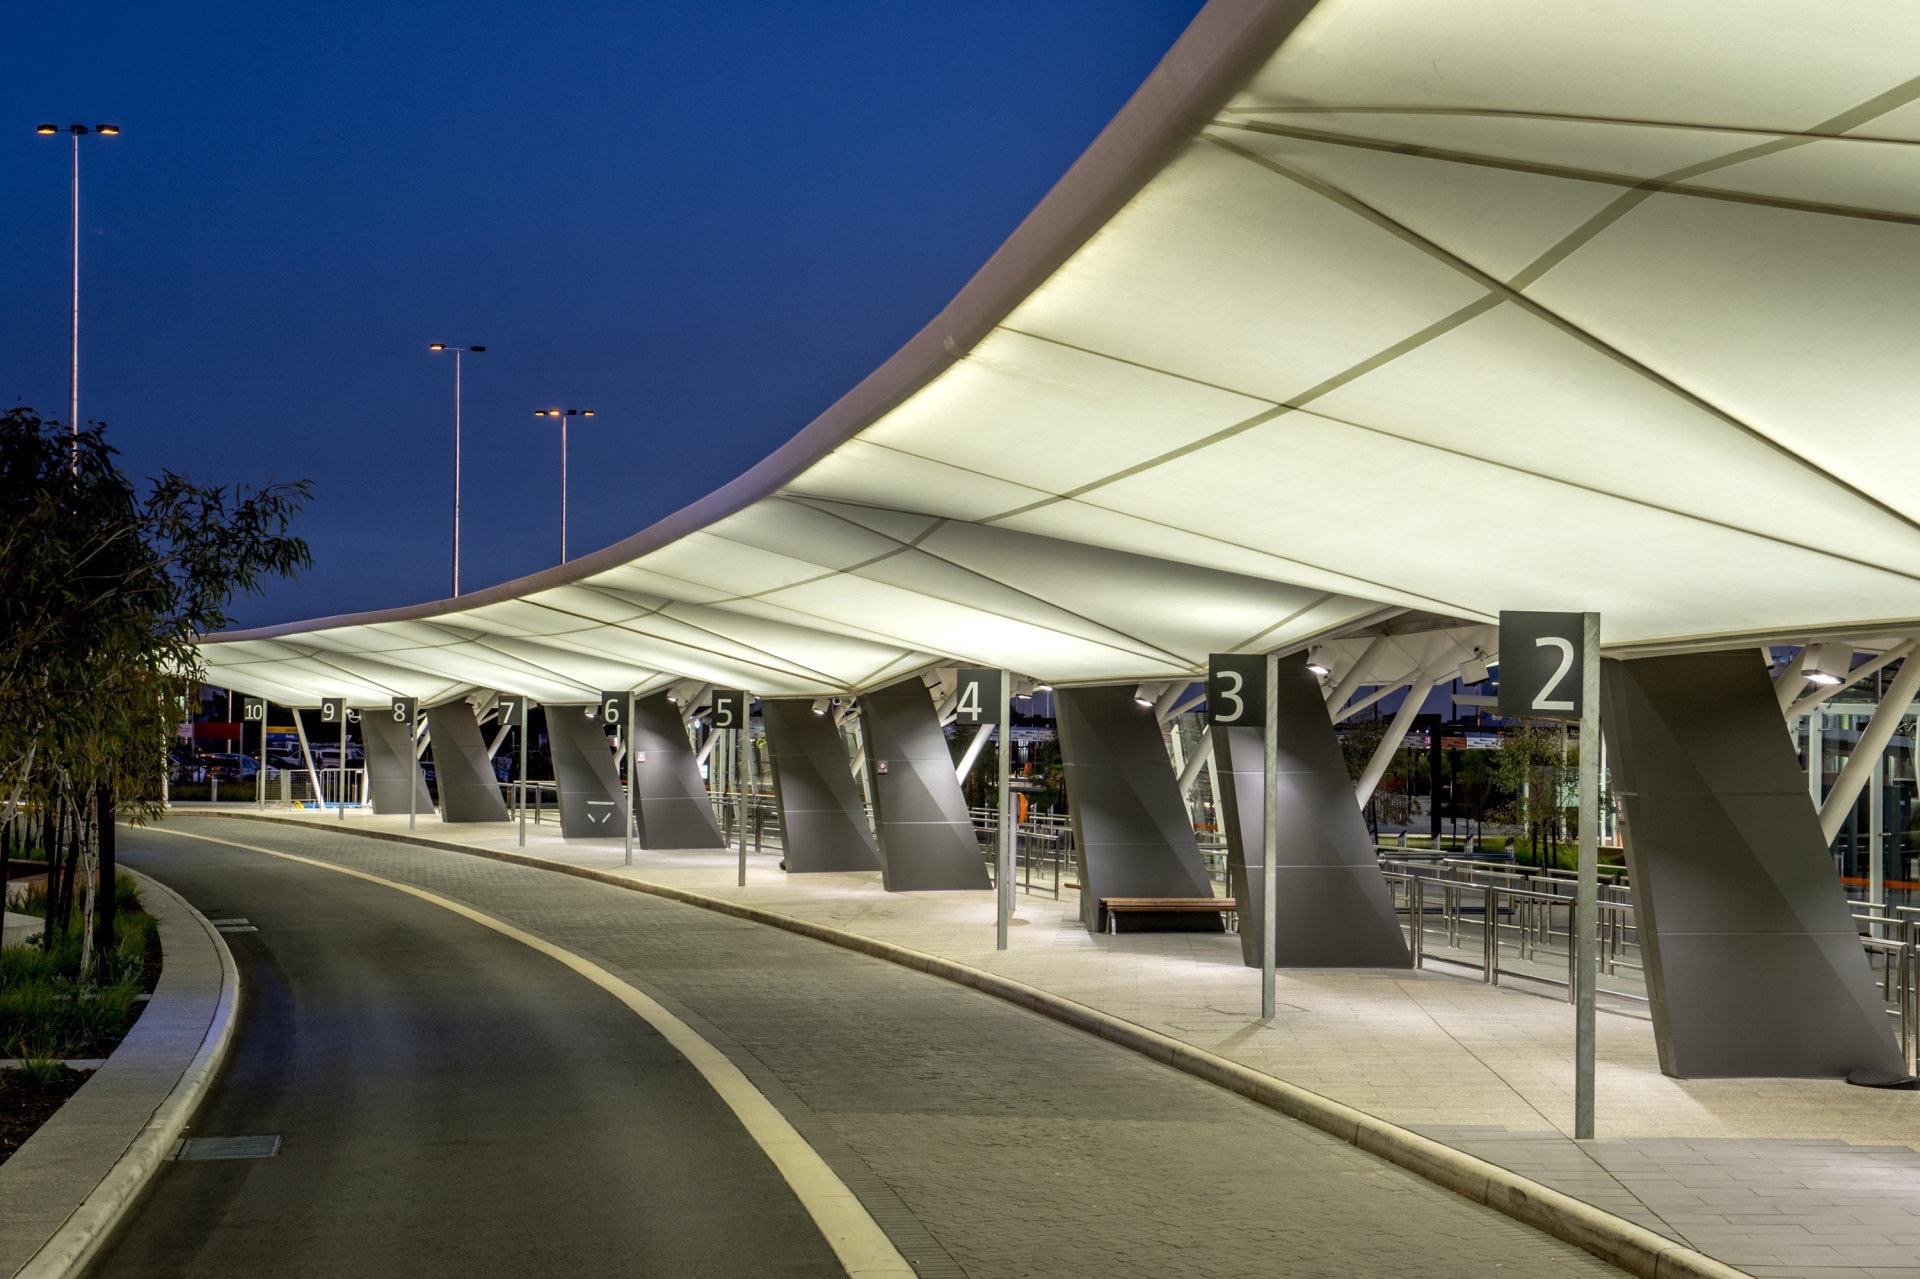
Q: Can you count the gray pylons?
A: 9